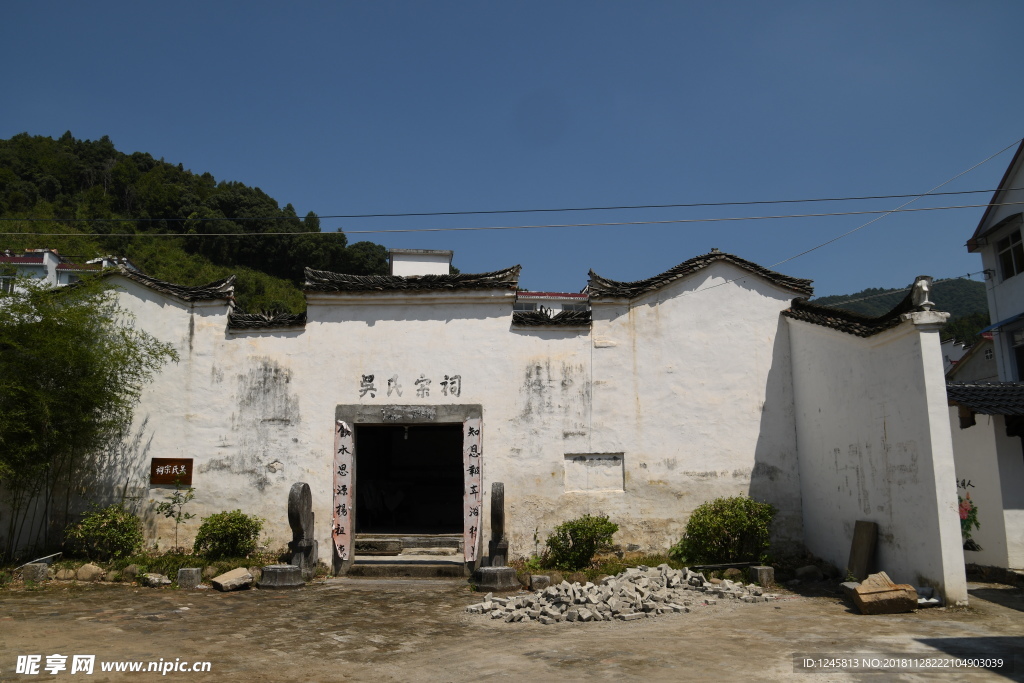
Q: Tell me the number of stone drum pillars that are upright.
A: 2